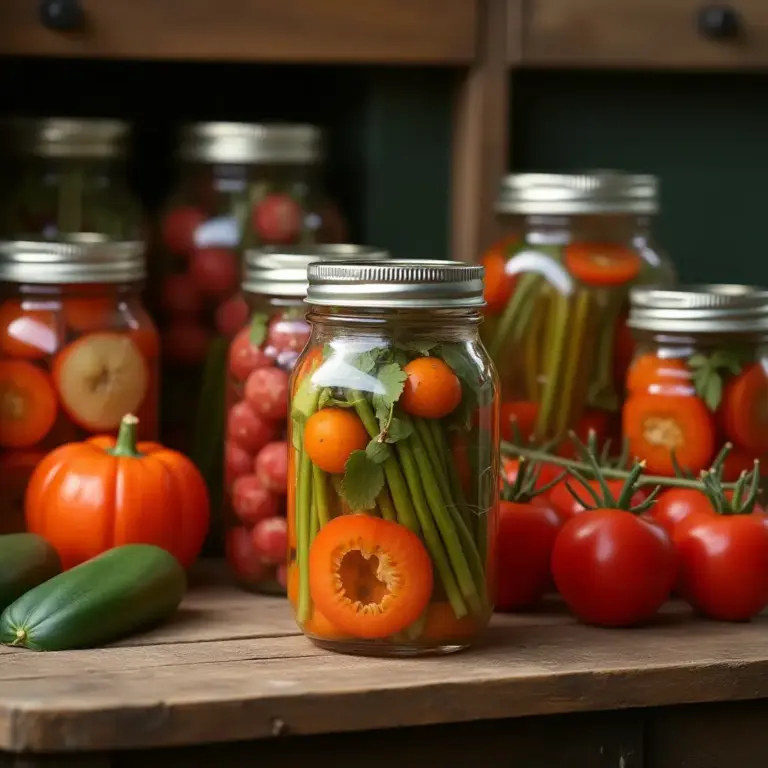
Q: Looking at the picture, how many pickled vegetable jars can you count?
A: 7